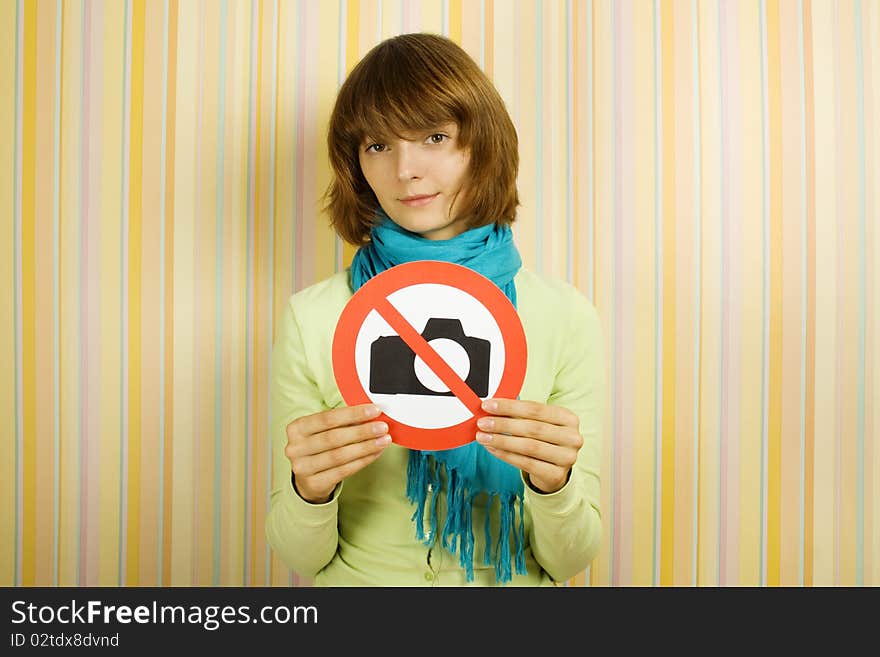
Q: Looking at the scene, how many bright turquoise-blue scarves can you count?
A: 1